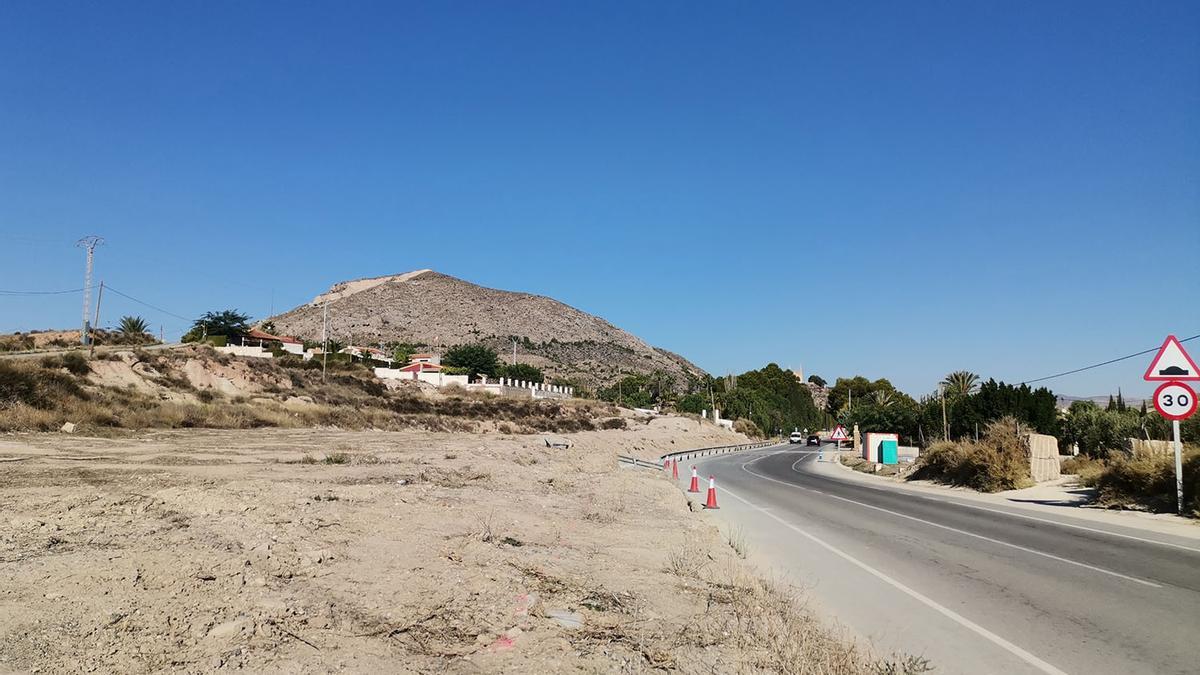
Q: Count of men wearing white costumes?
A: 0